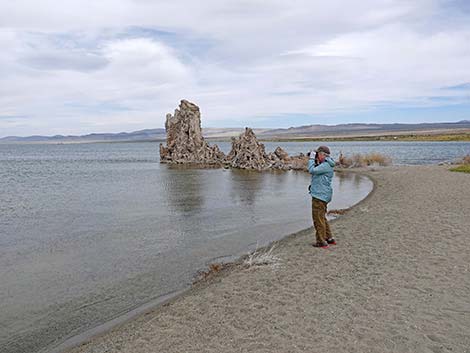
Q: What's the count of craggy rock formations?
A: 2